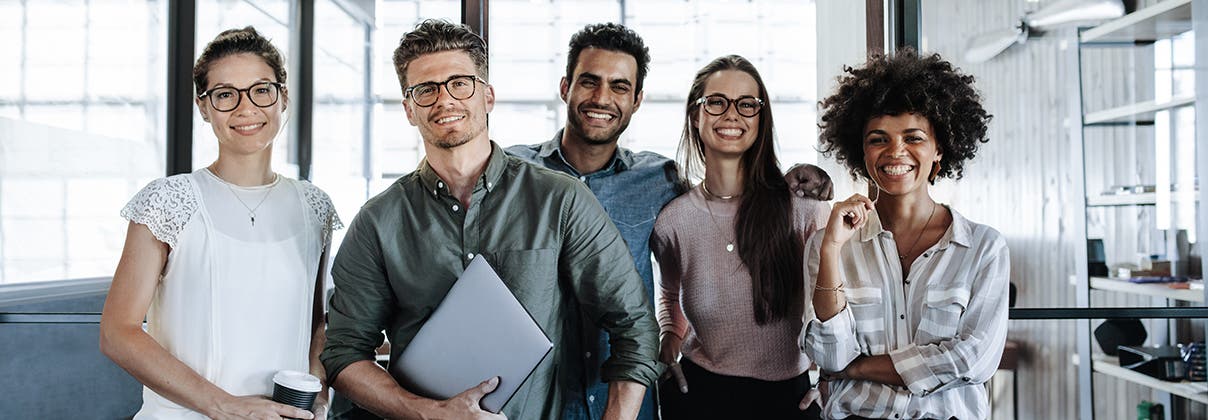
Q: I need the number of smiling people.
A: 5